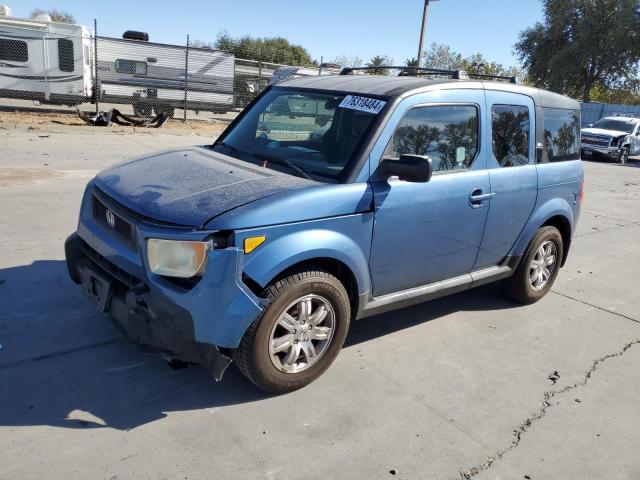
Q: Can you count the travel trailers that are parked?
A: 2